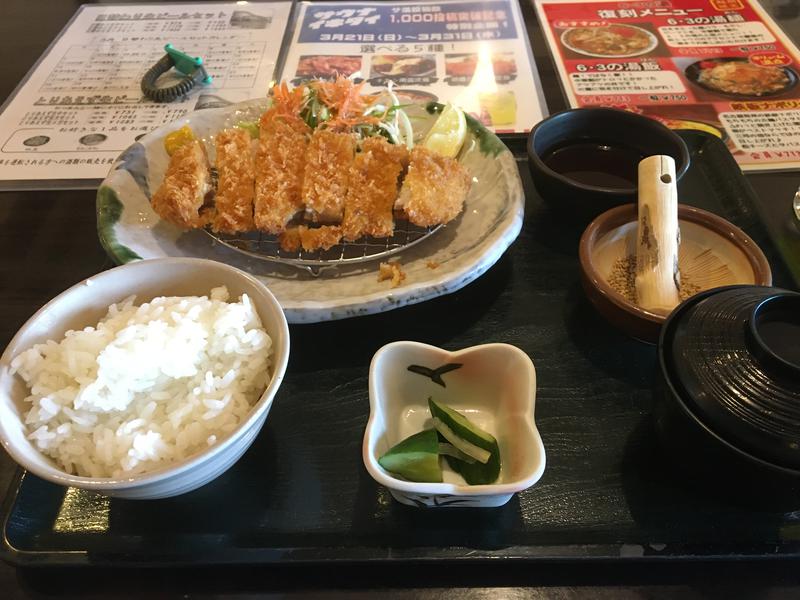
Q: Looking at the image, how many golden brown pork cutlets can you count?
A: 6